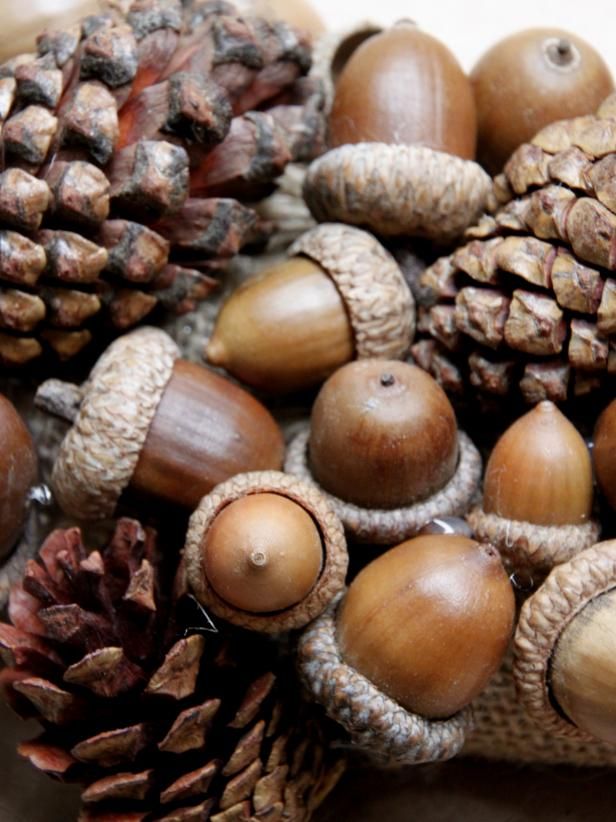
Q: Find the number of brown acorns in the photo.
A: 11